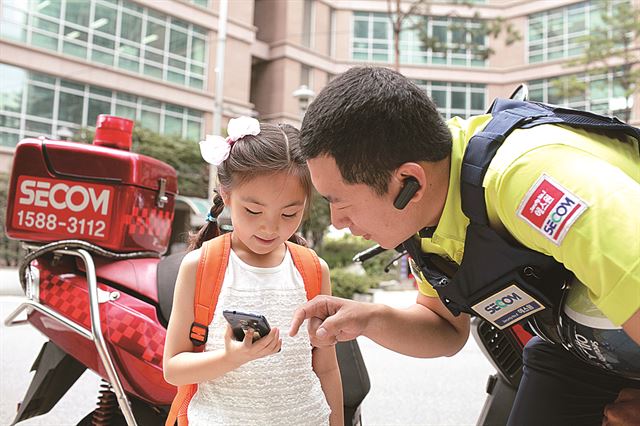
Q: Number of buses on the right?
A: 0